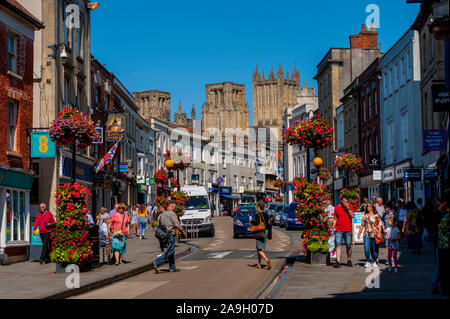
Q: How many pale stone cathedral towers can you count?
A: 3